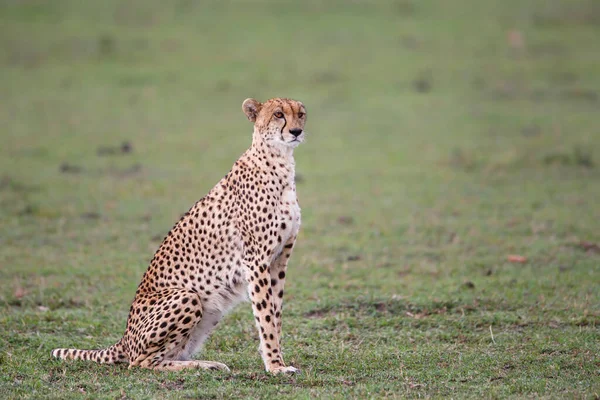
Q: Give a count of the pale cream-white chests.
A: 1